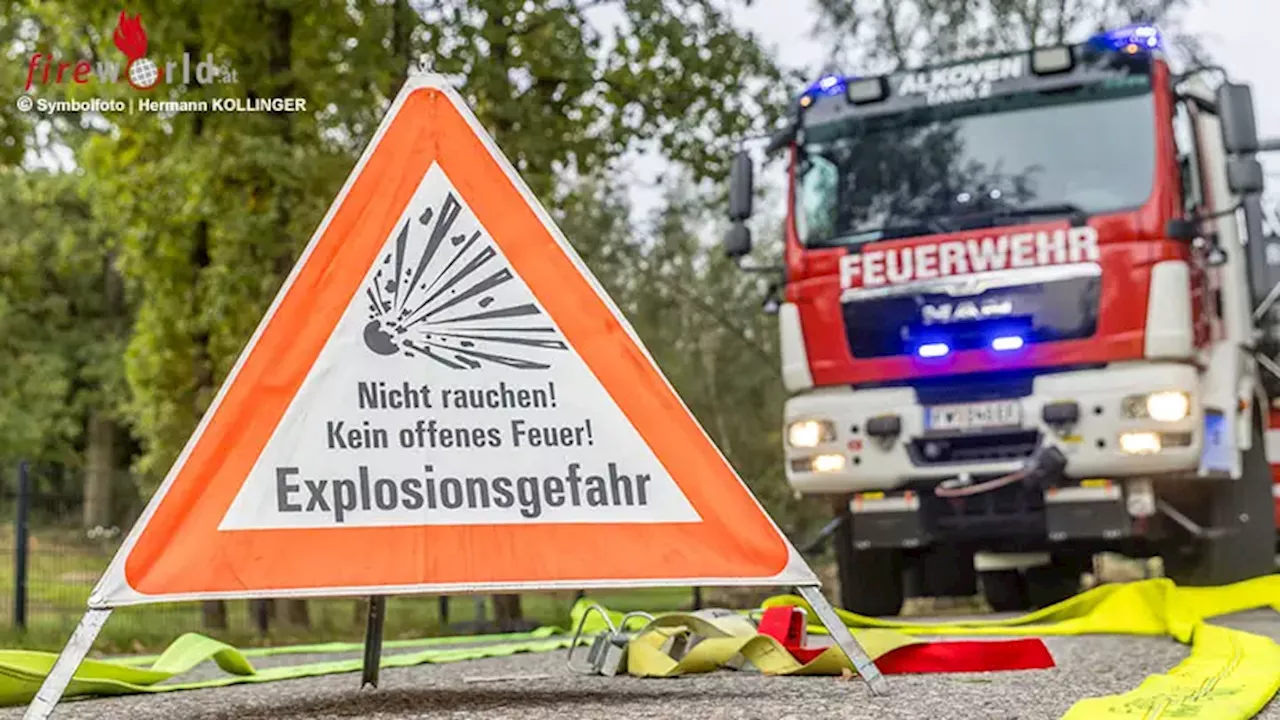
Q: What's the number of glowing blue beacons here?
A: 4